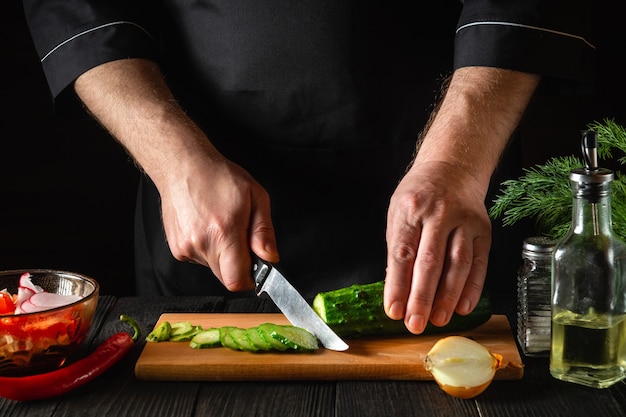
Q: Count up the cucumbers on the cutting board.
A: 1